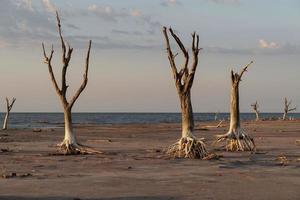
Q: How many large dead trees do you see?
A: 3